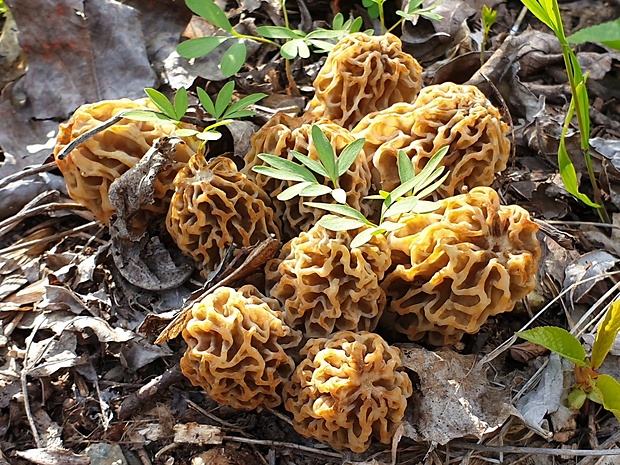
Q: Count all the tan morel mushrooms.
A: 9